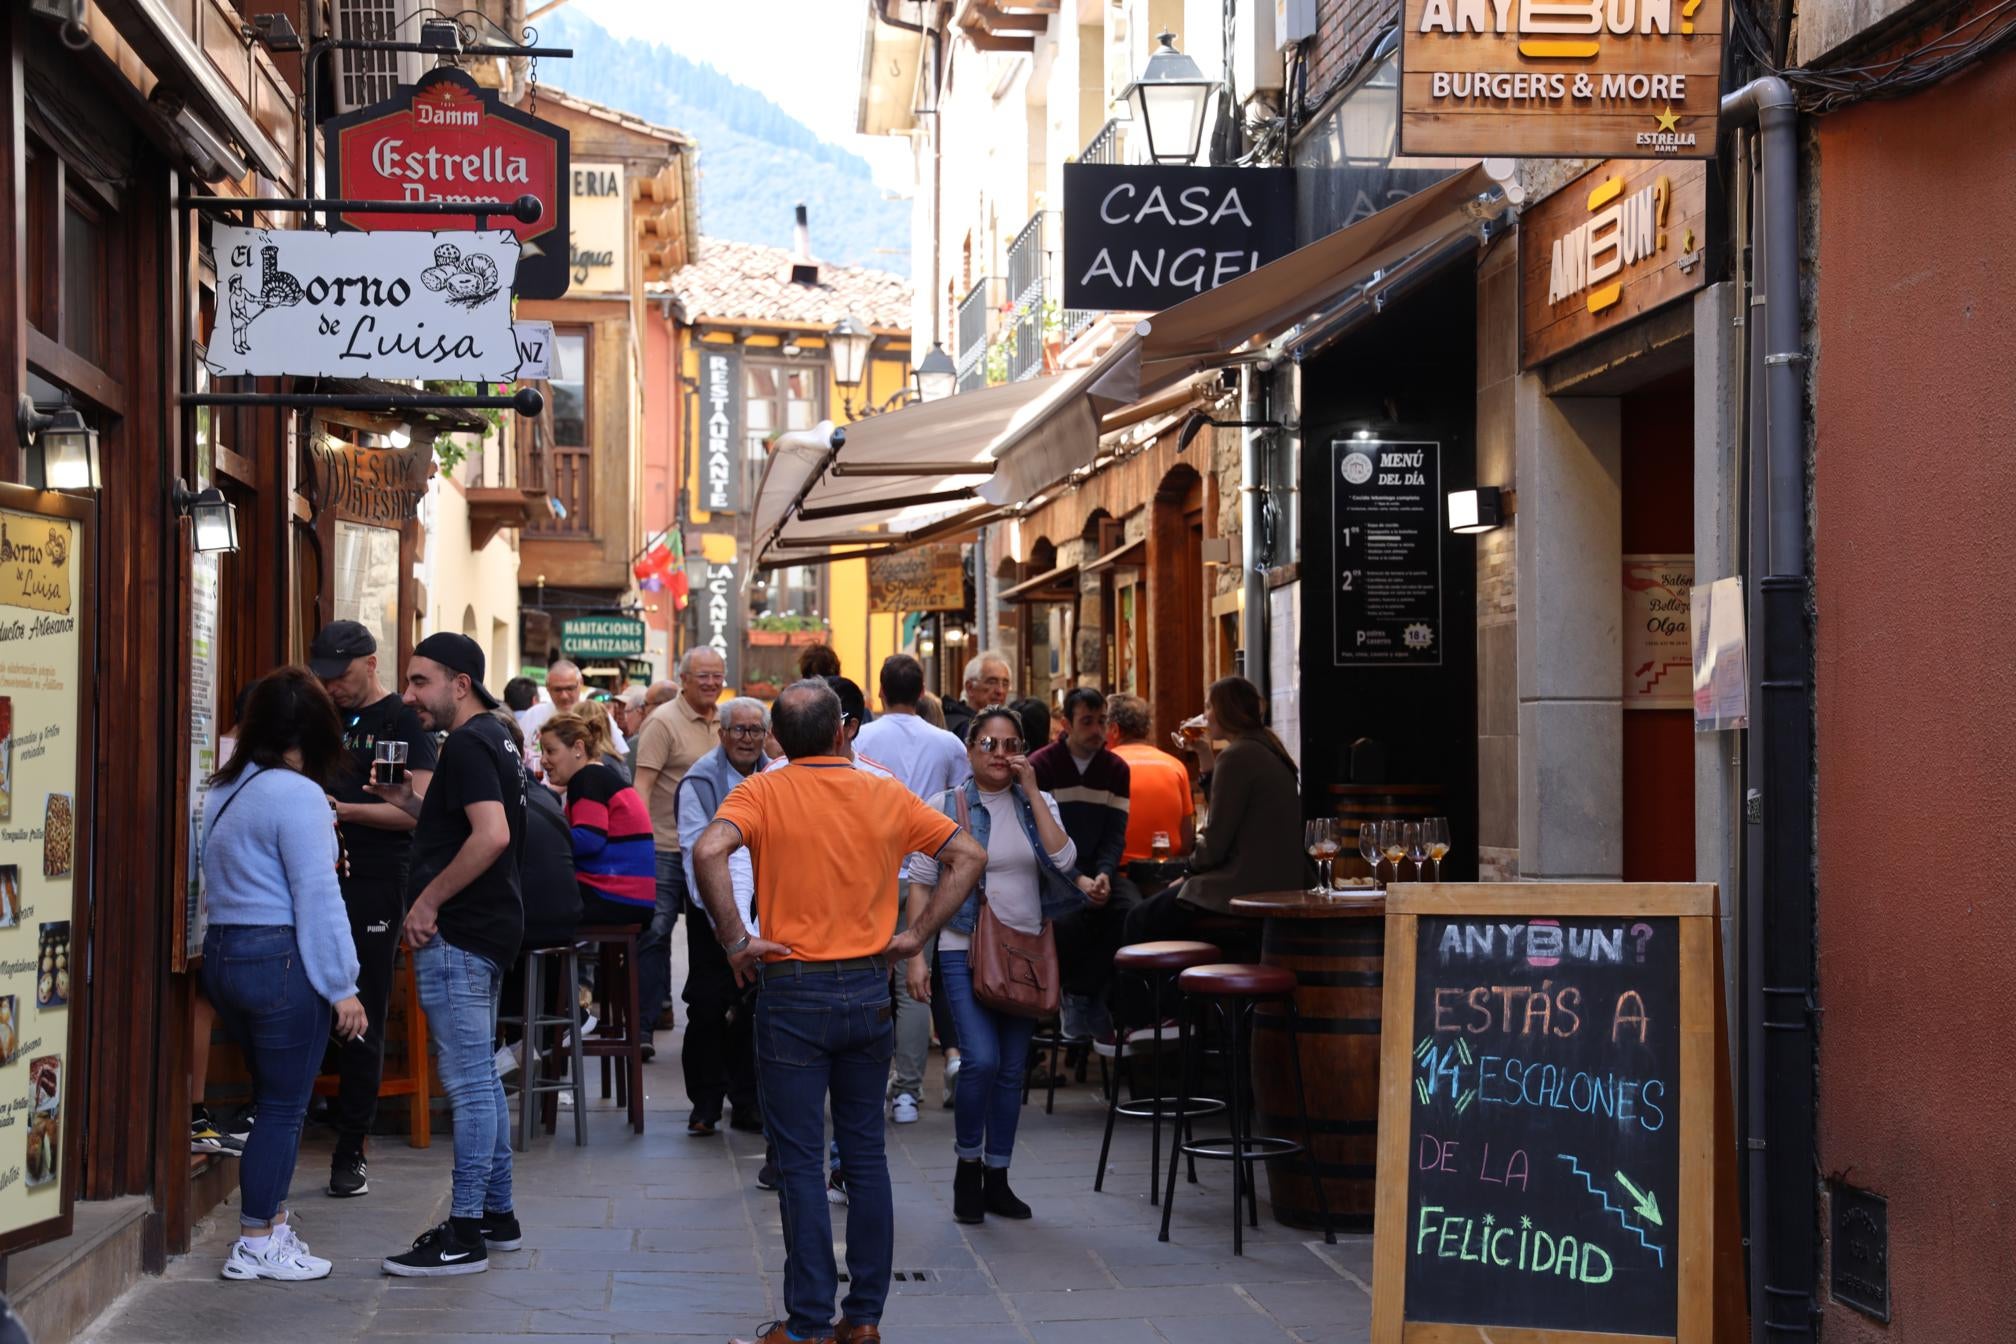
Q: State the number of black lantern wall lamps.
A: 2